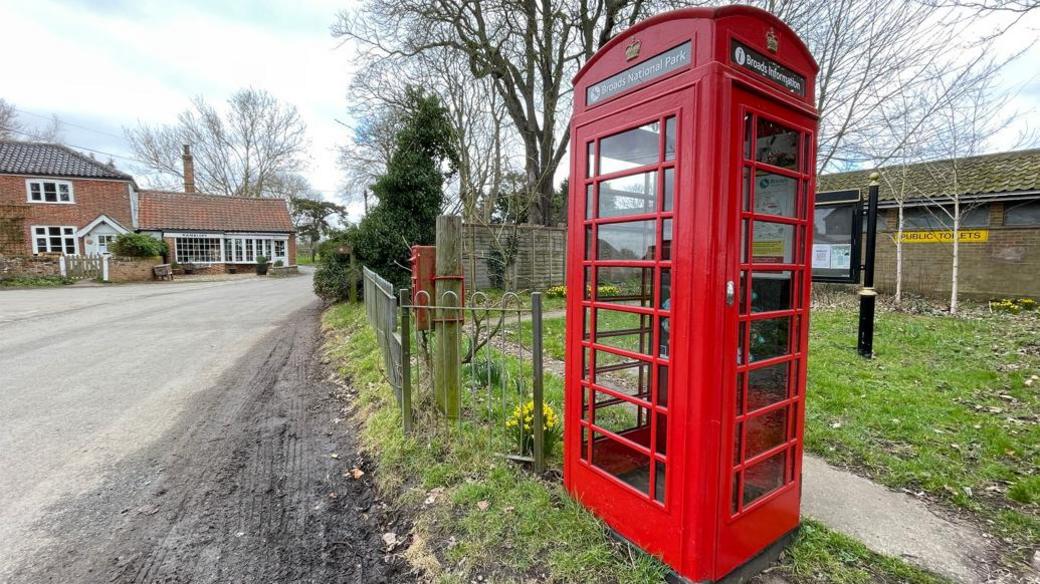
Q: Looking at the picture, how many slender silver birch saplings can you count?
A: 2